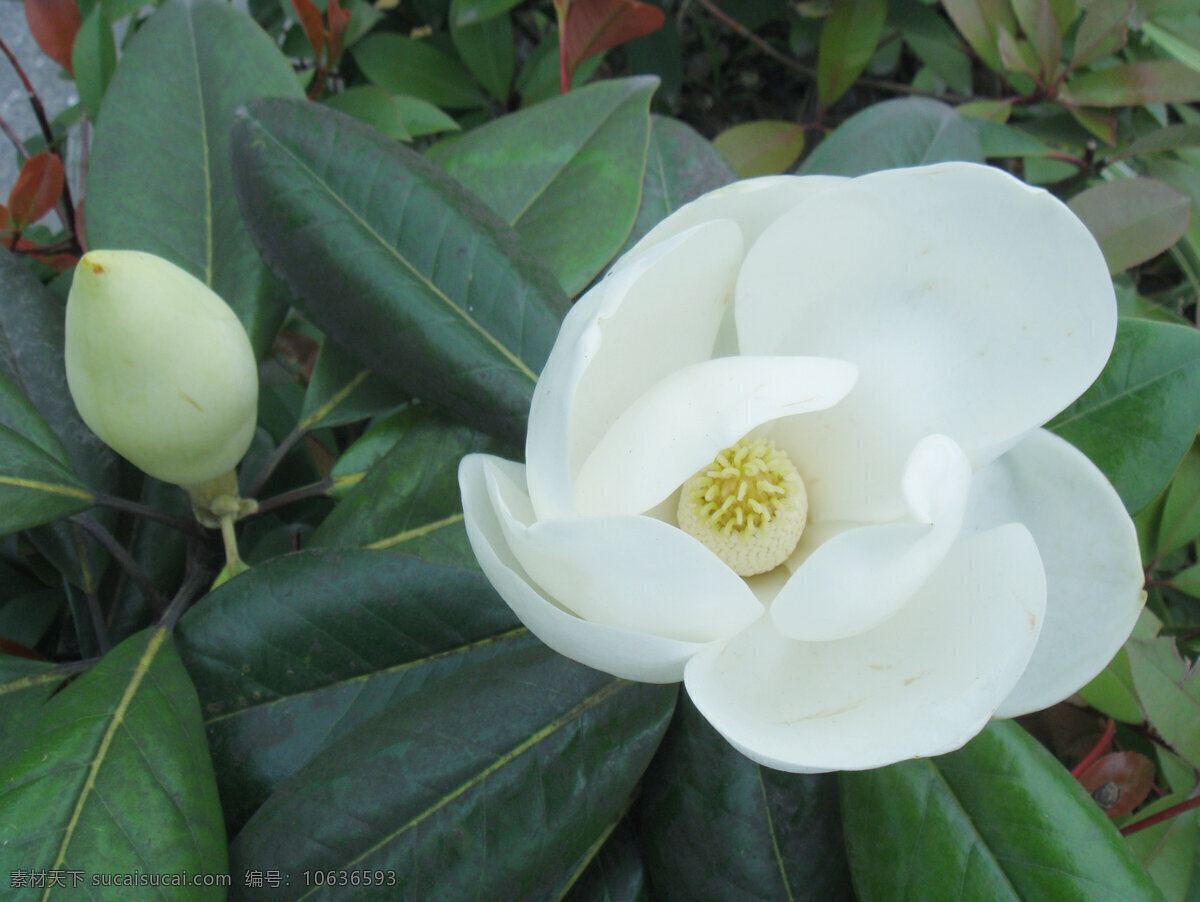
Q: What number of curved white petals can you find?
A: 9